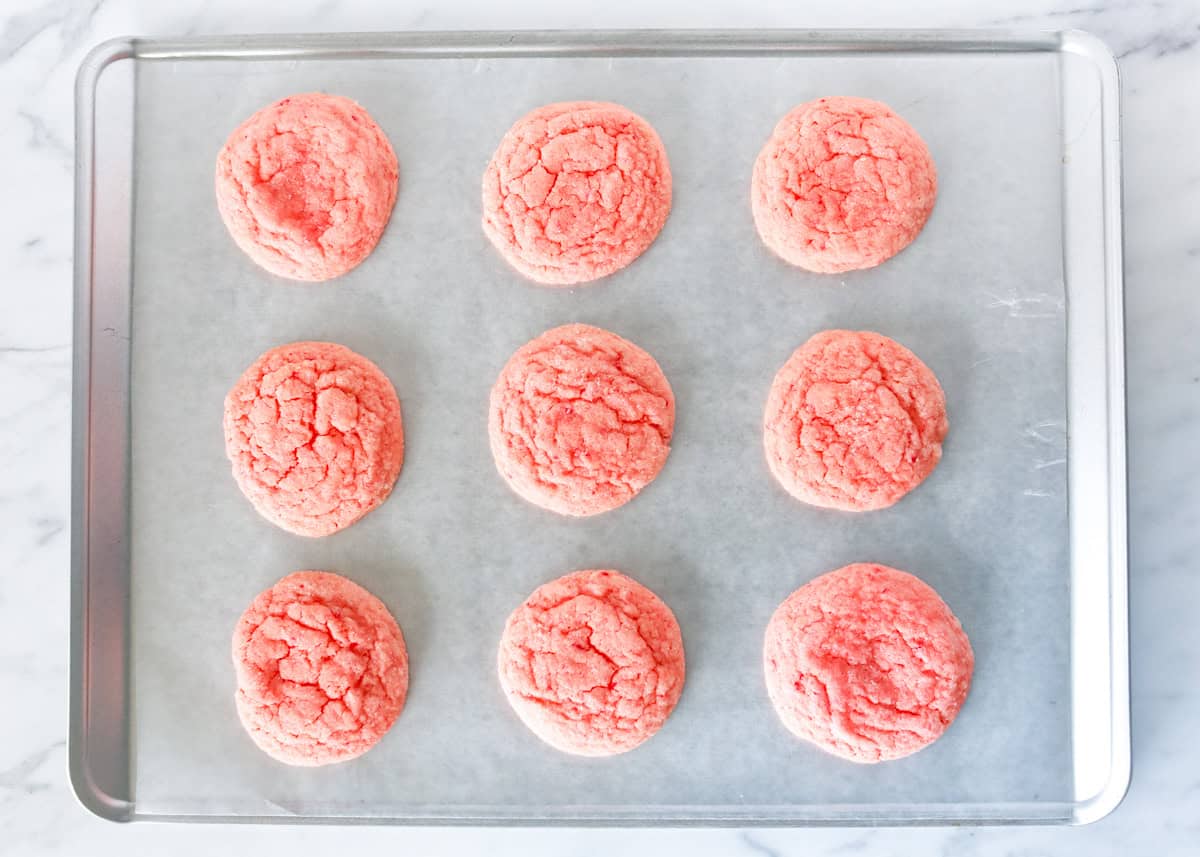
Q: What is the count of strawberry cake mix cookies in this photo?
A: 9